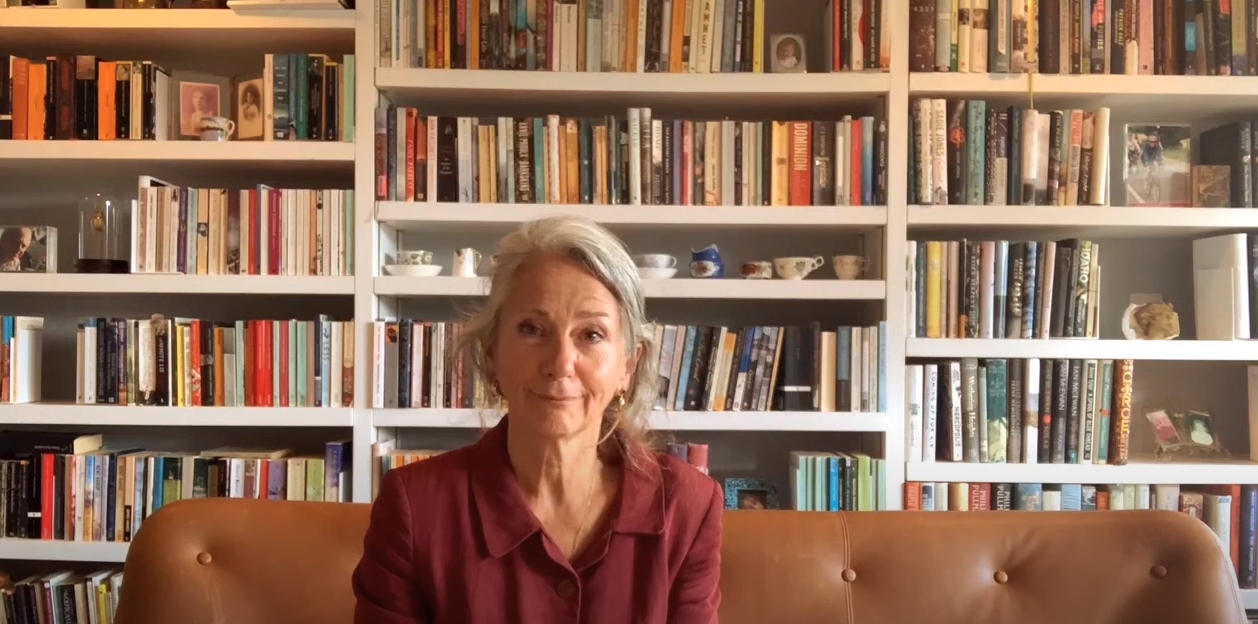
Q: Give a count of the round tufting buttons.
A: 4